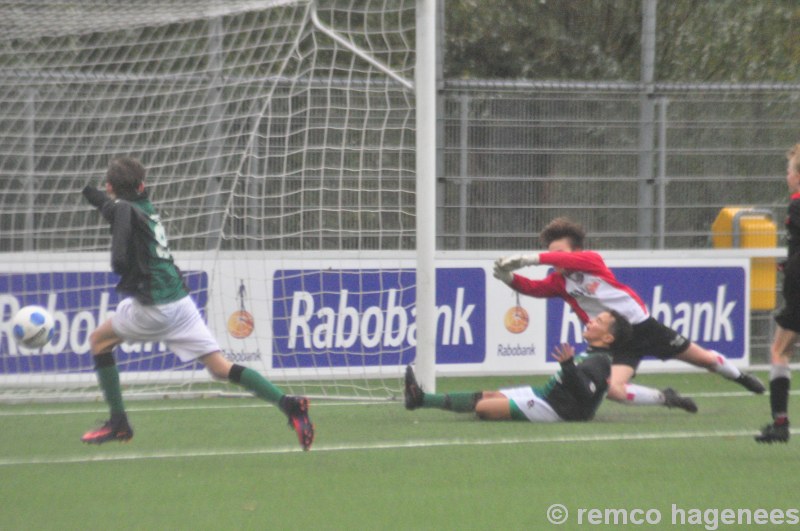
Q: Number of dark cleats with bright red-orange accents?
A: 2